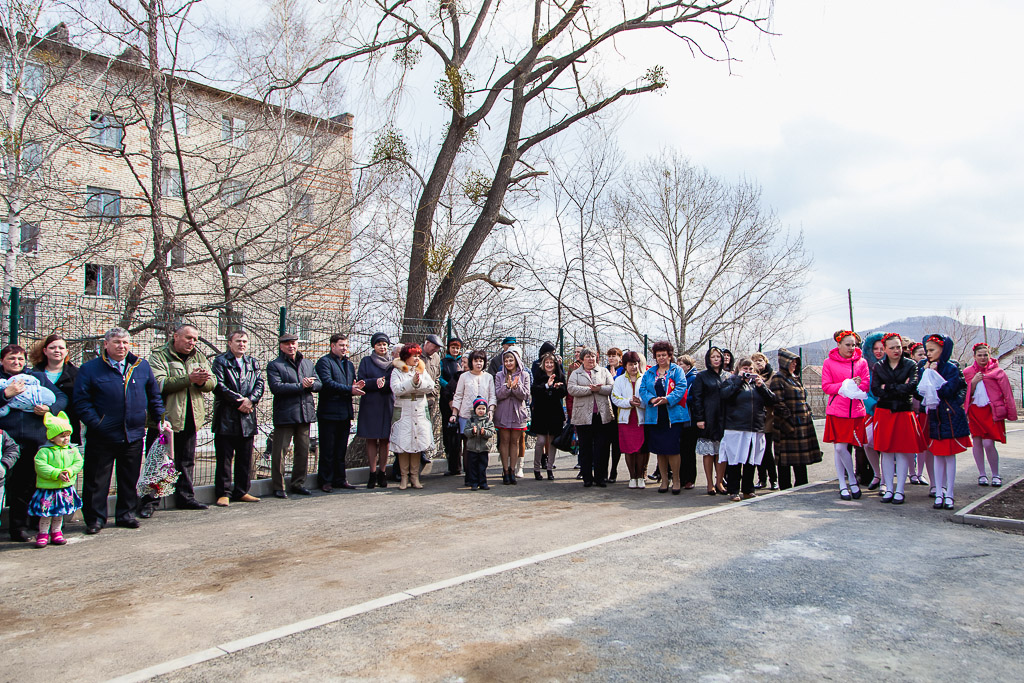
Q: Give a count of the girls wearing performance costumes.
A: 6